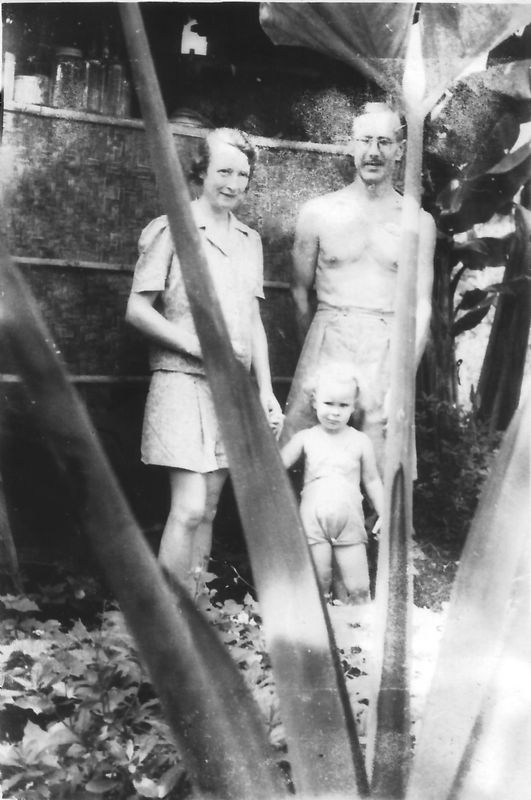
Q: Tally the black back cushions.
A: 0